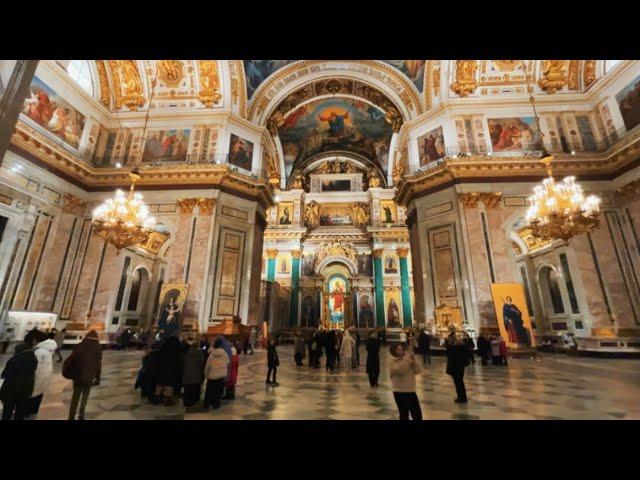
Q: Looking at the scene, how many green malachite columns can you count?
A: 4